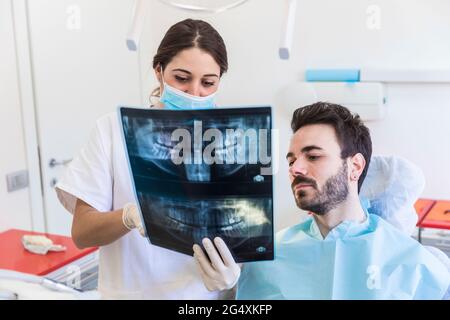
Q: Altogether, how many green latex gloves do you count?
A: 0